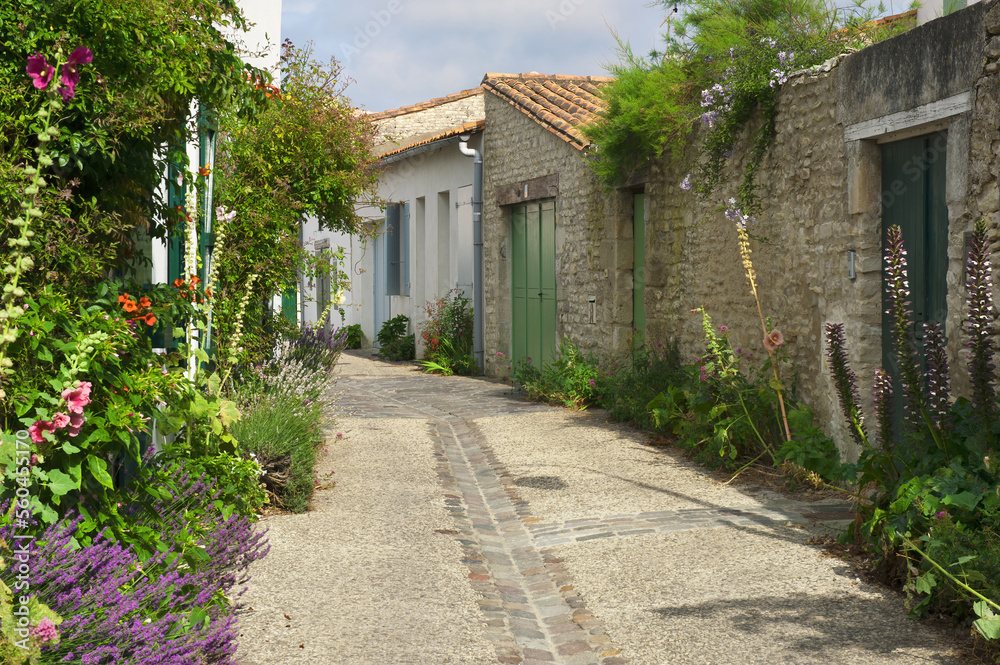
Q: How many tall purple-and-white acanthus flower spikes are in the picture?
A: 5